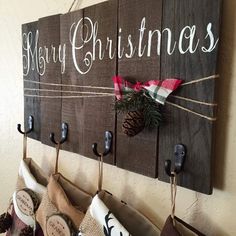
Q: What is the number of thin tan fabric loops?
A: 4